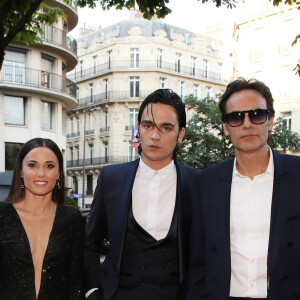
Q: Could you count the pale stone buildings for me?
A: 3